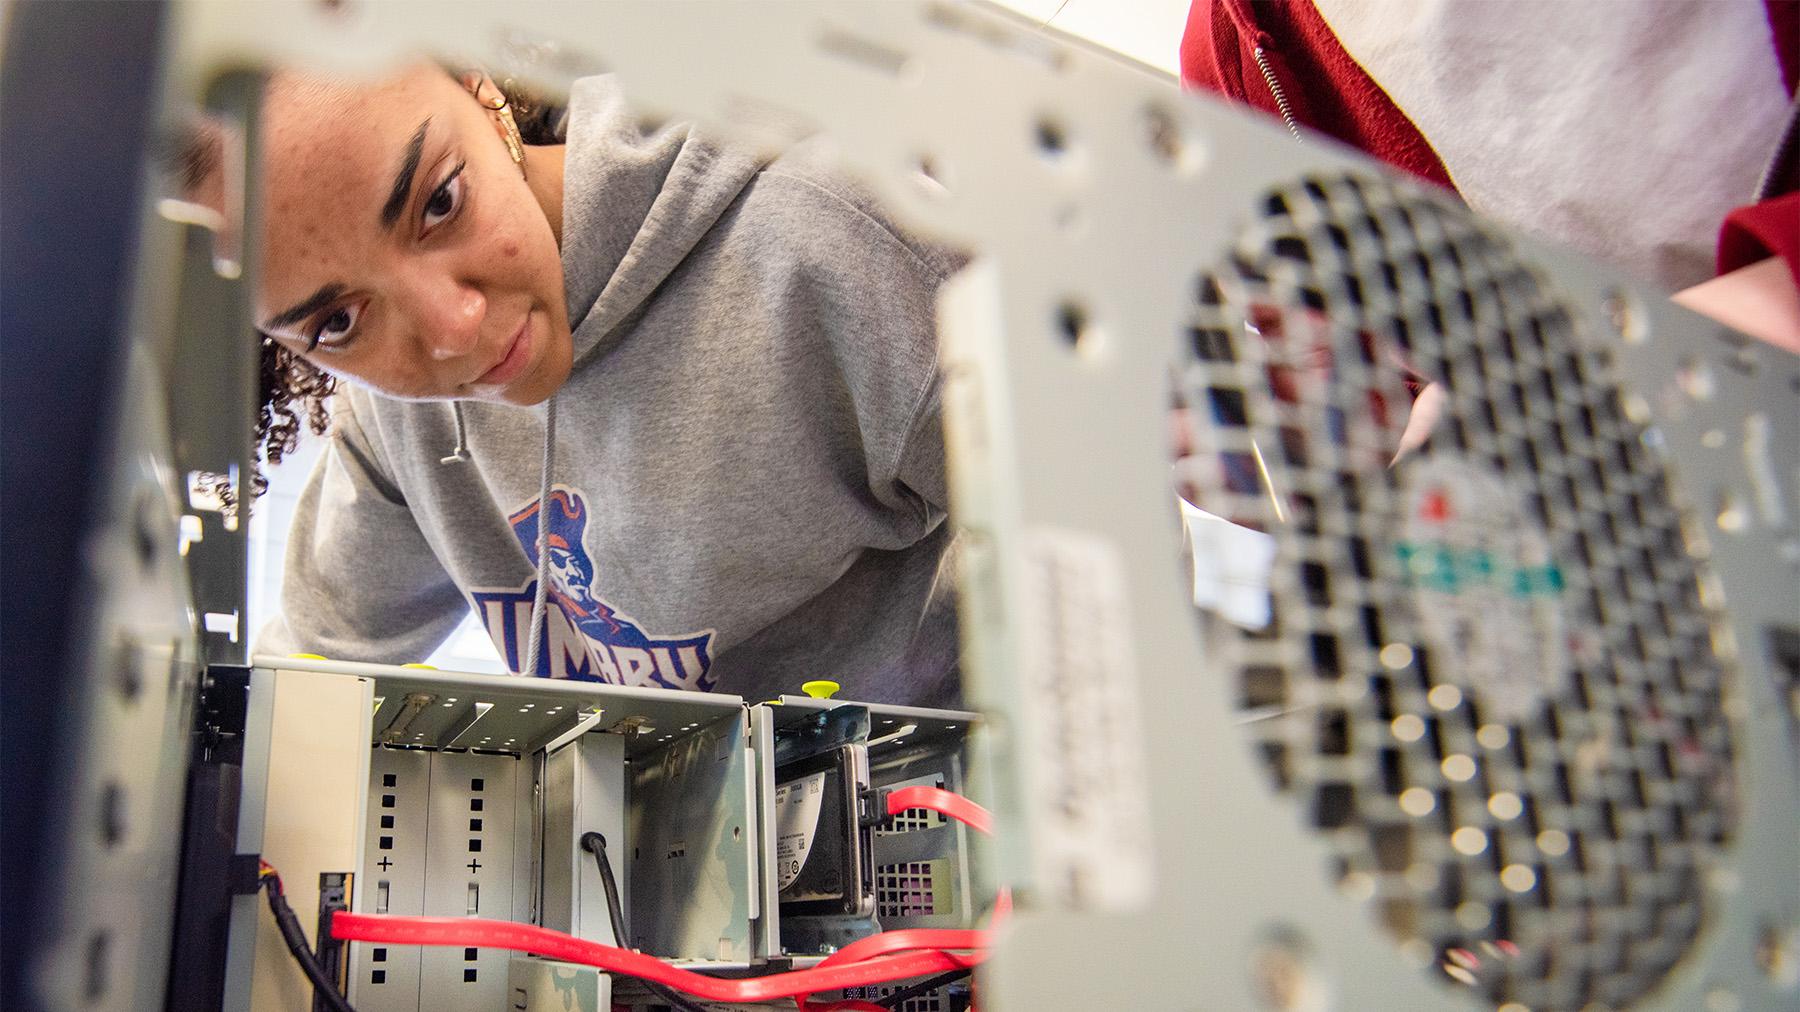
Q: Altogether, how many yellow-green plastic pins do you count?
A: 3